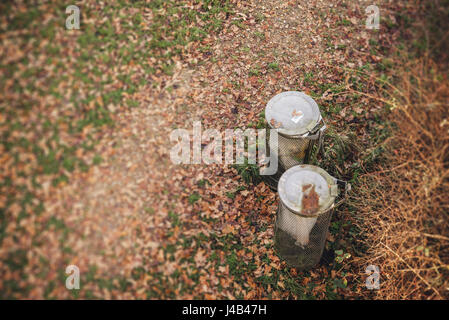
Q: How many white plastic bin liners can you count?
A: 2